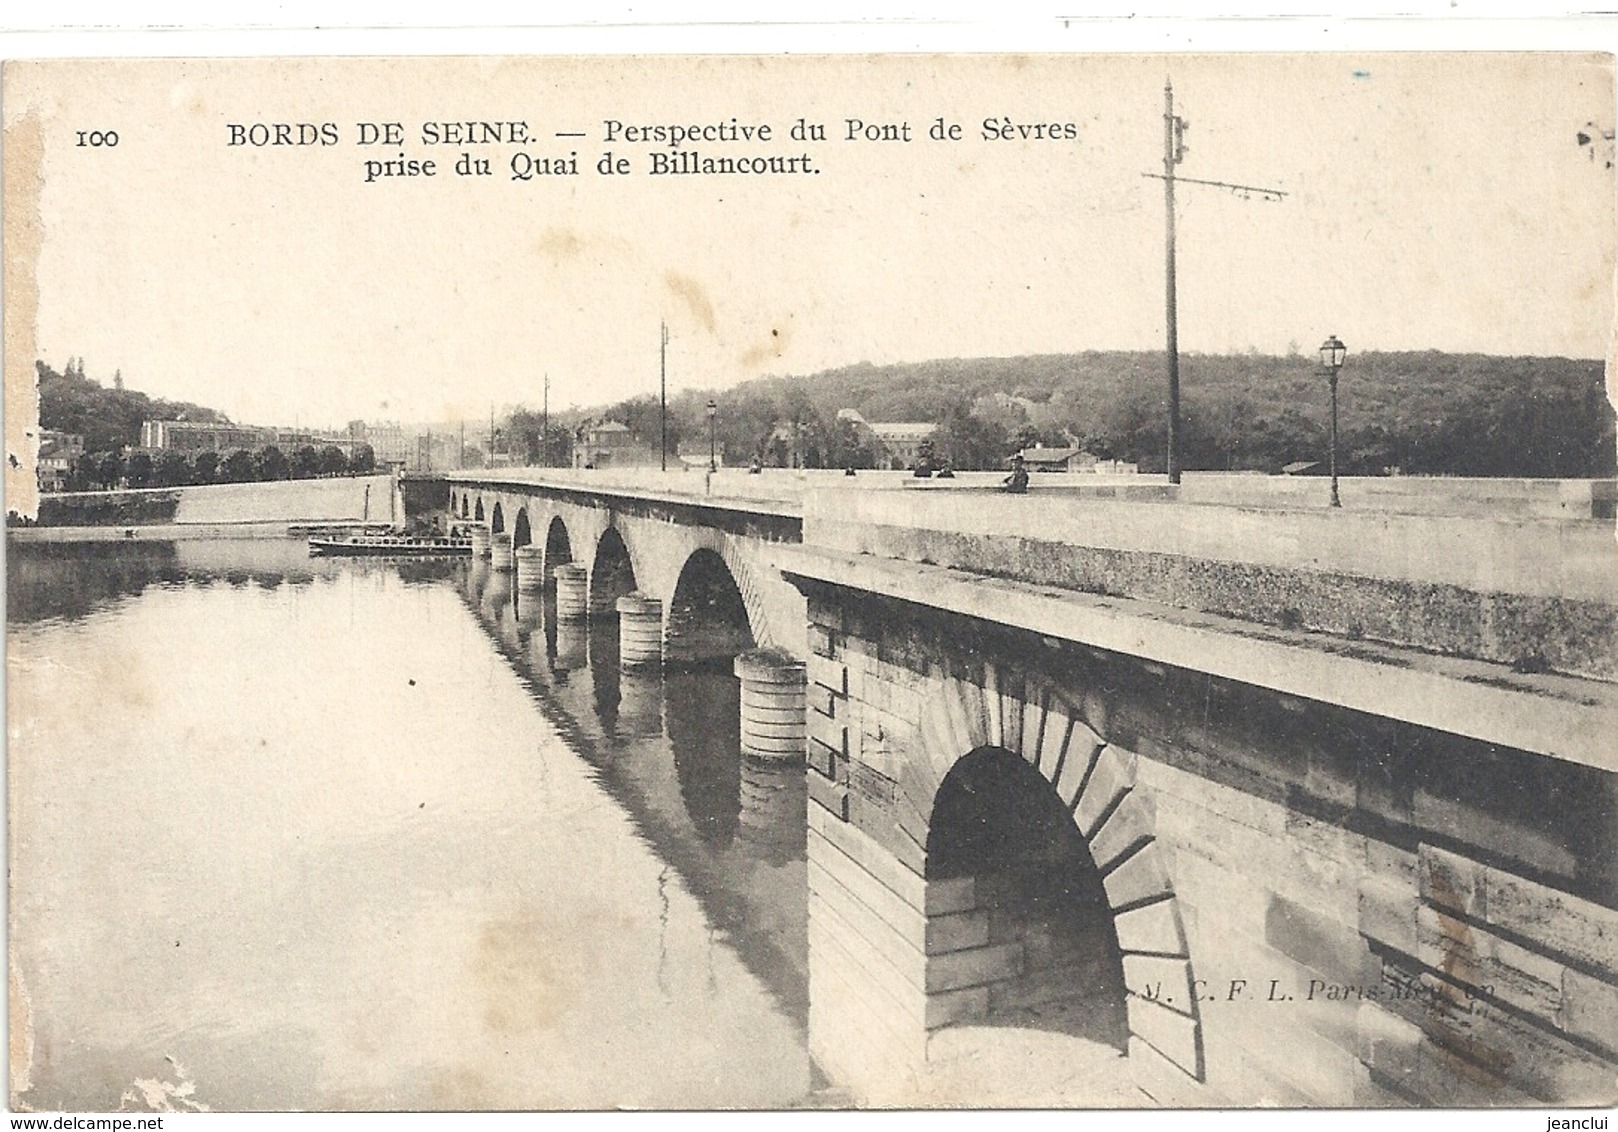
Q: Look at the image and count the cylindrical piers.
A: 6